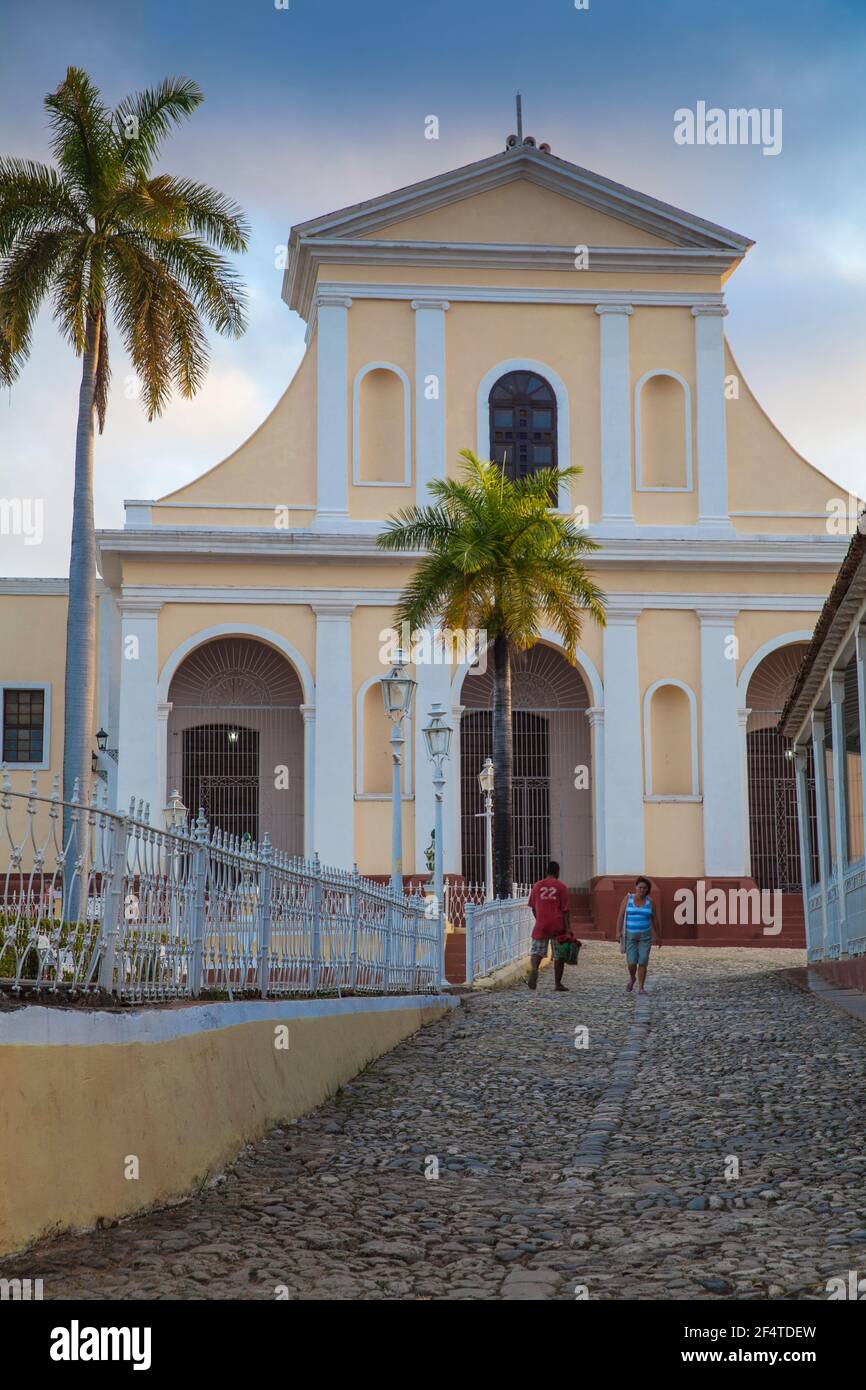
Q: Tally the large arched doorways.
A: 3